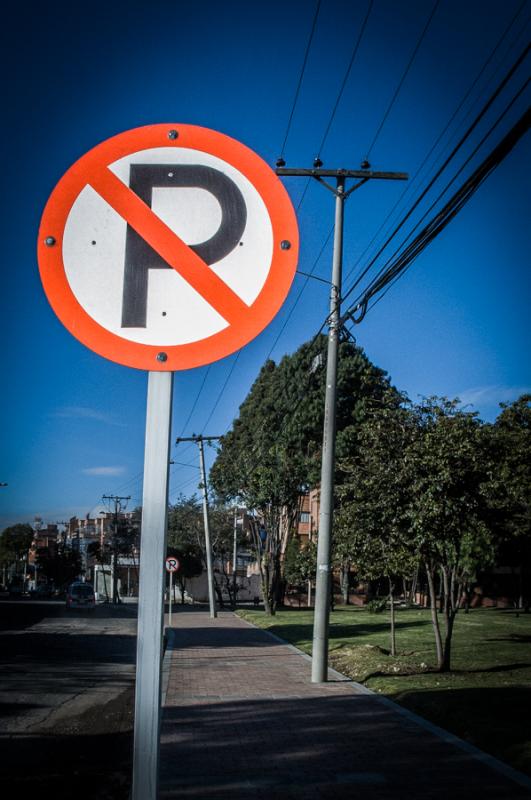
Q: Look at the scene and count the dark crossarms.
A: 3